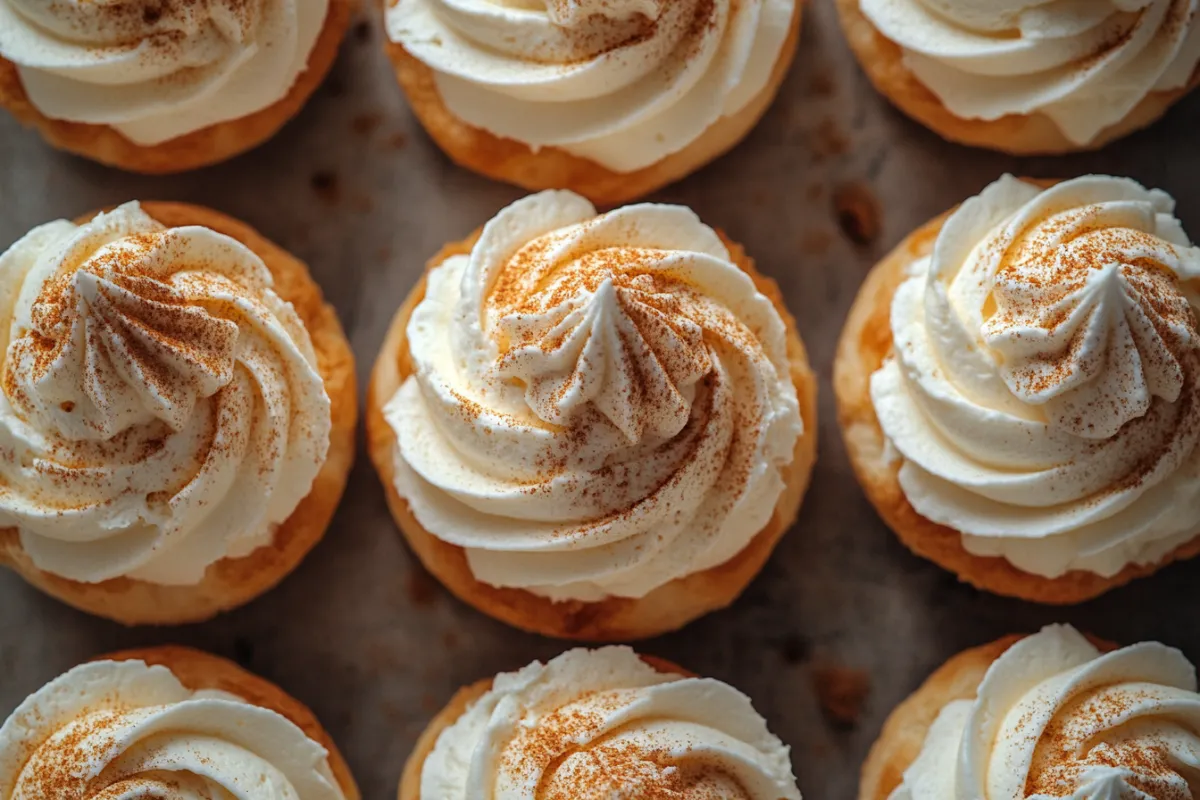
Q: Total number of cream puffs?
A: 9